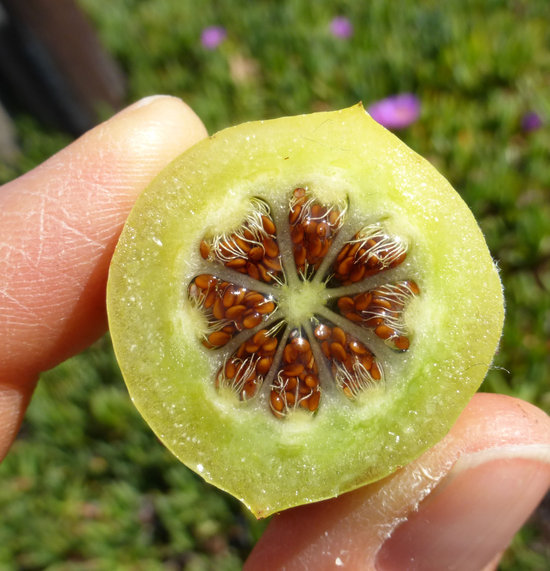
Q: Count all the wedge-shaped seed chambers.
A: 8